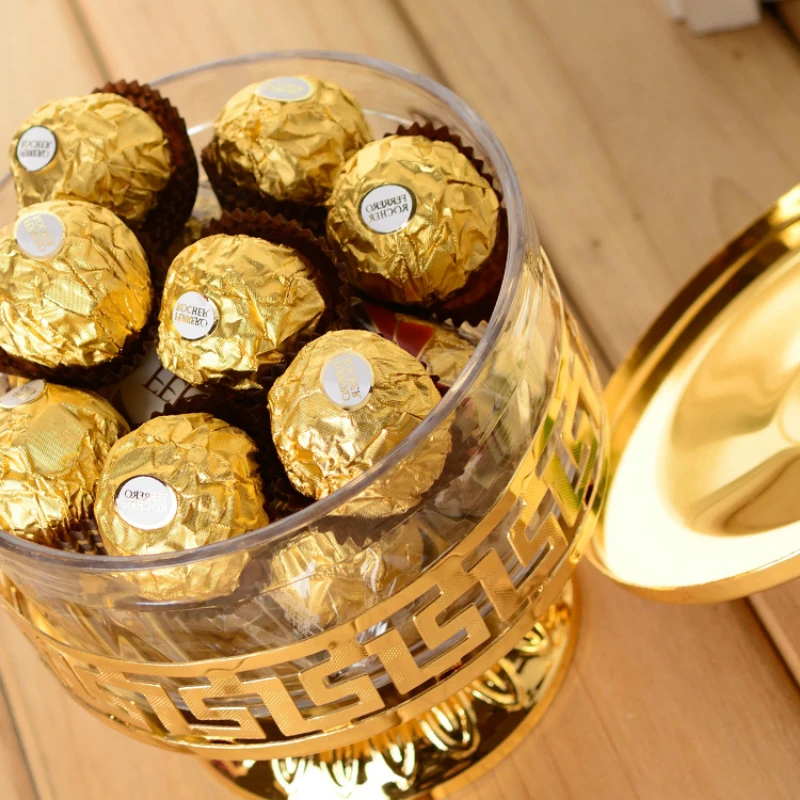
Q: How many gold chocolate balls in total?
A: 8